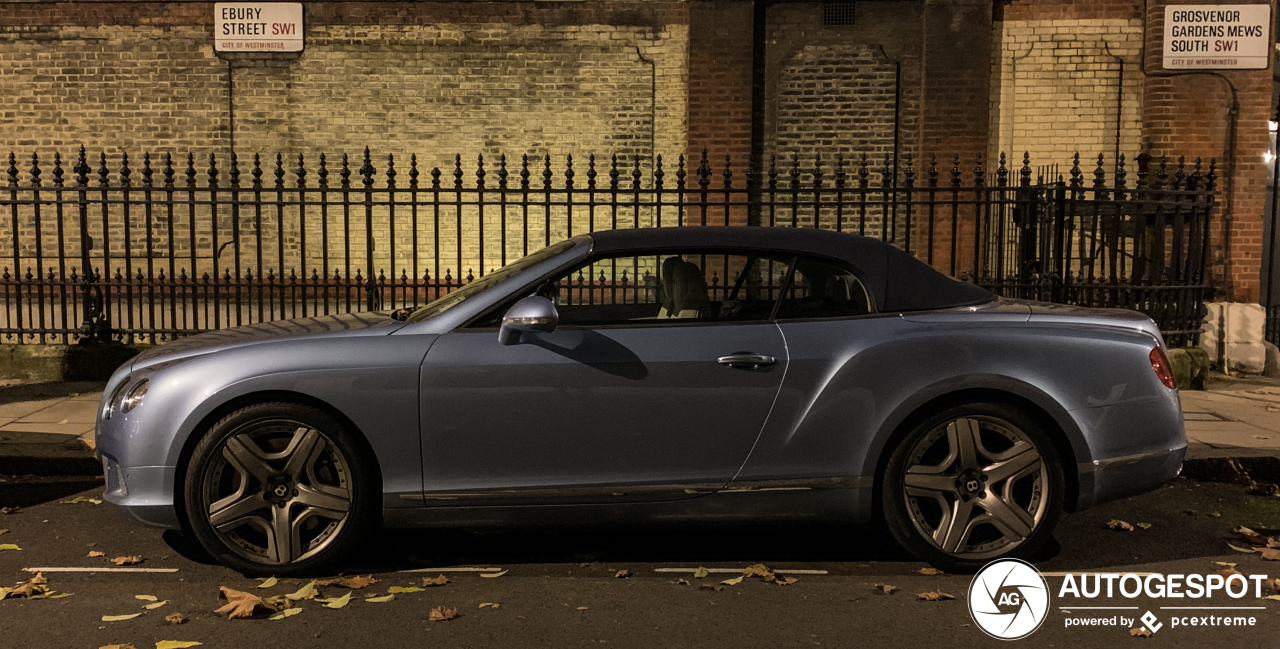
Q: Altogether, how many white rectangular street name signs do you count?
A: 2